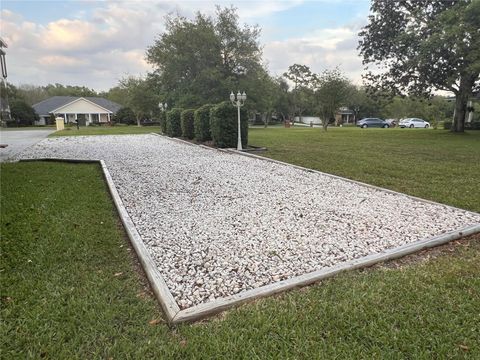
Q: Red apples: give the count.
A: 0